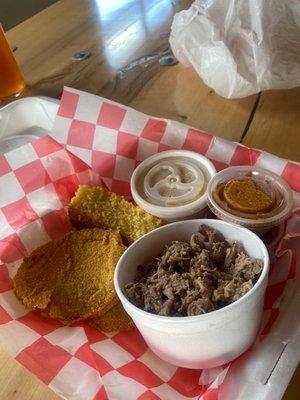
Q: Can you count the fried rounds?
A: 2